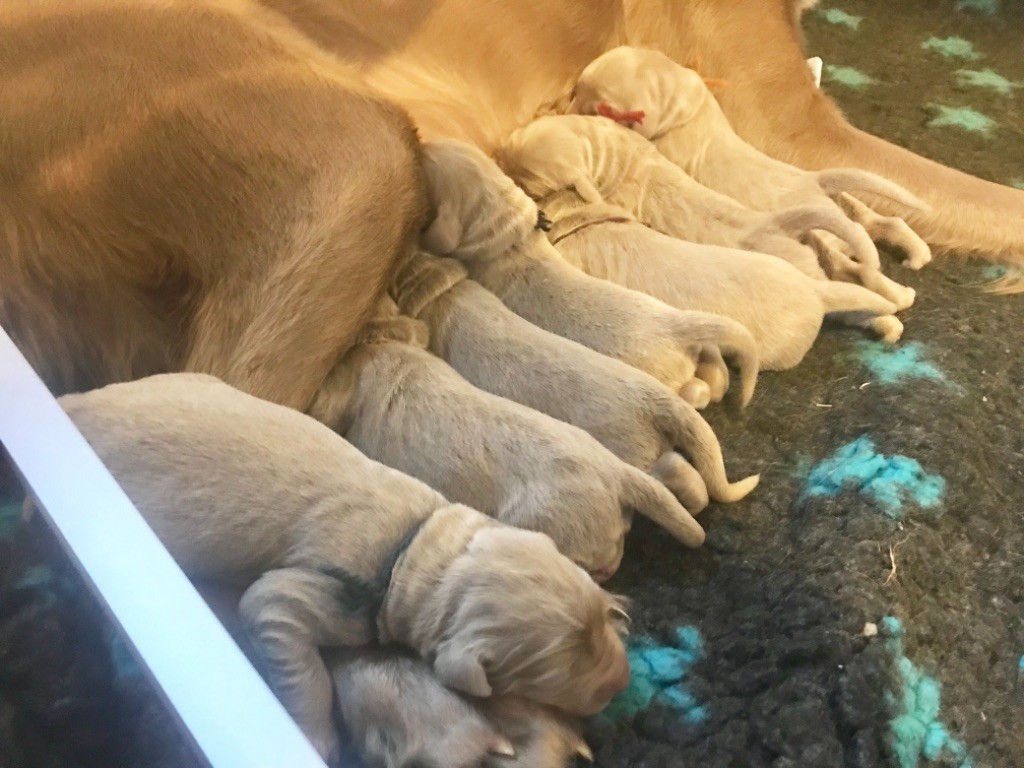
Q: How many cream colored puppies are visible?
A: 7